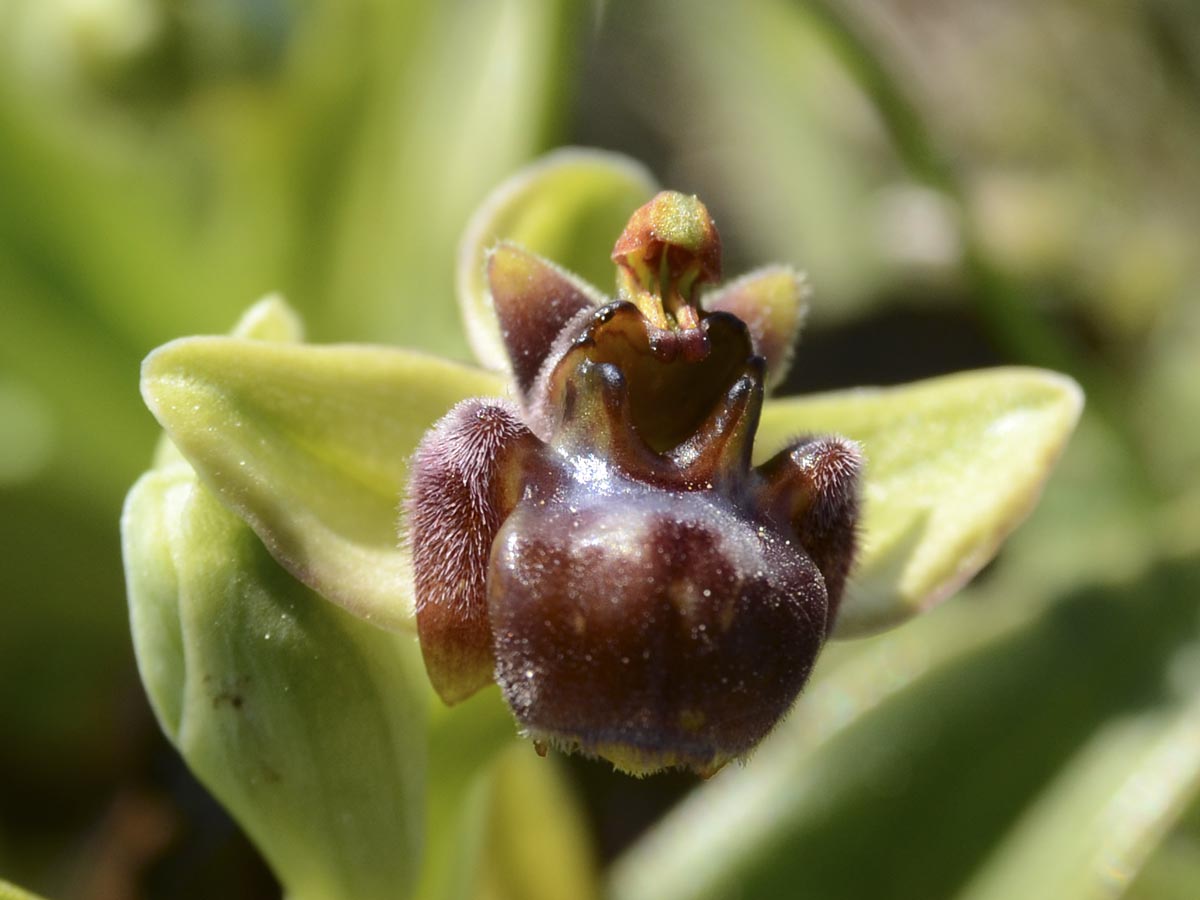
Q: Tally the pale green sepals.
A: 3